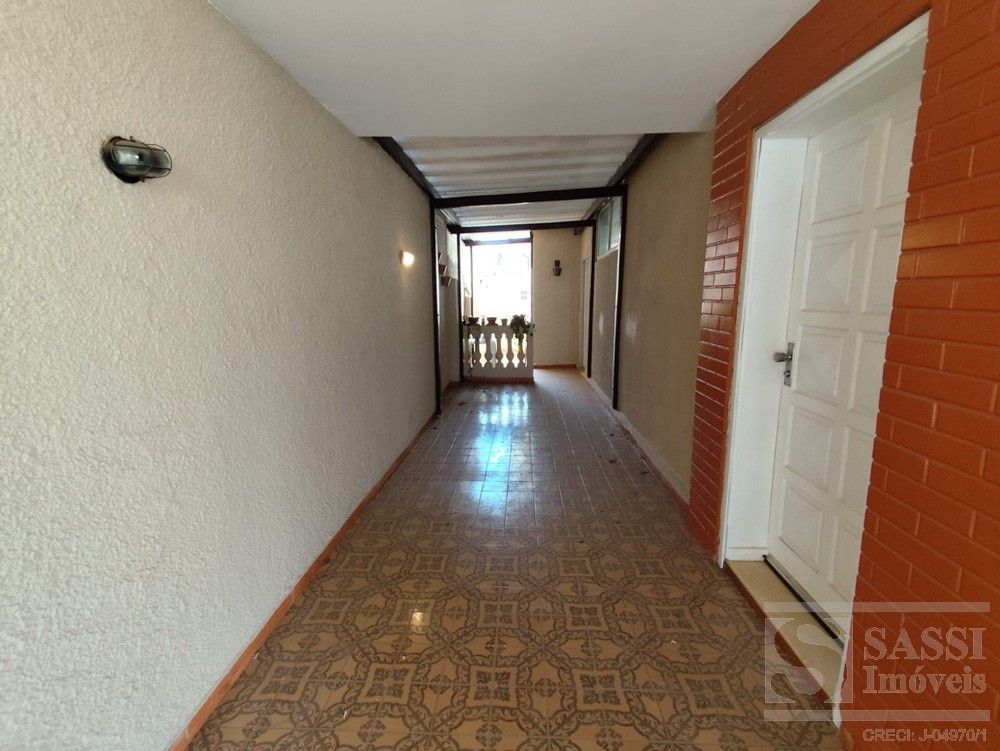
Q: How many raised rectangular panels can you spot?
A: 10